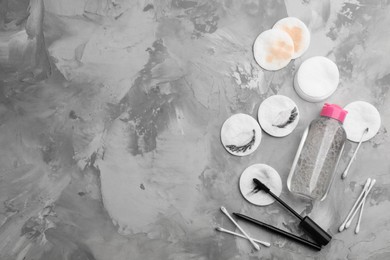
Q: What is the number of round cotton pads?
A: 7